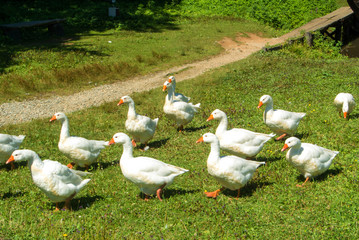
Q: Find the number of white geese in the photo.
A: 12